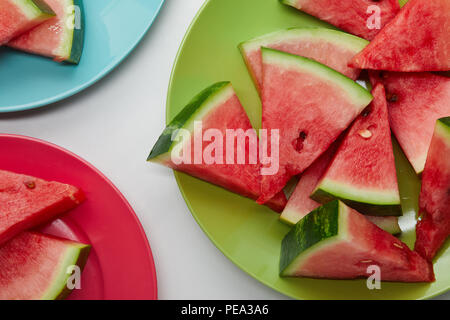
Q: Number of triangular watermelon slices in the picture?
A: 14